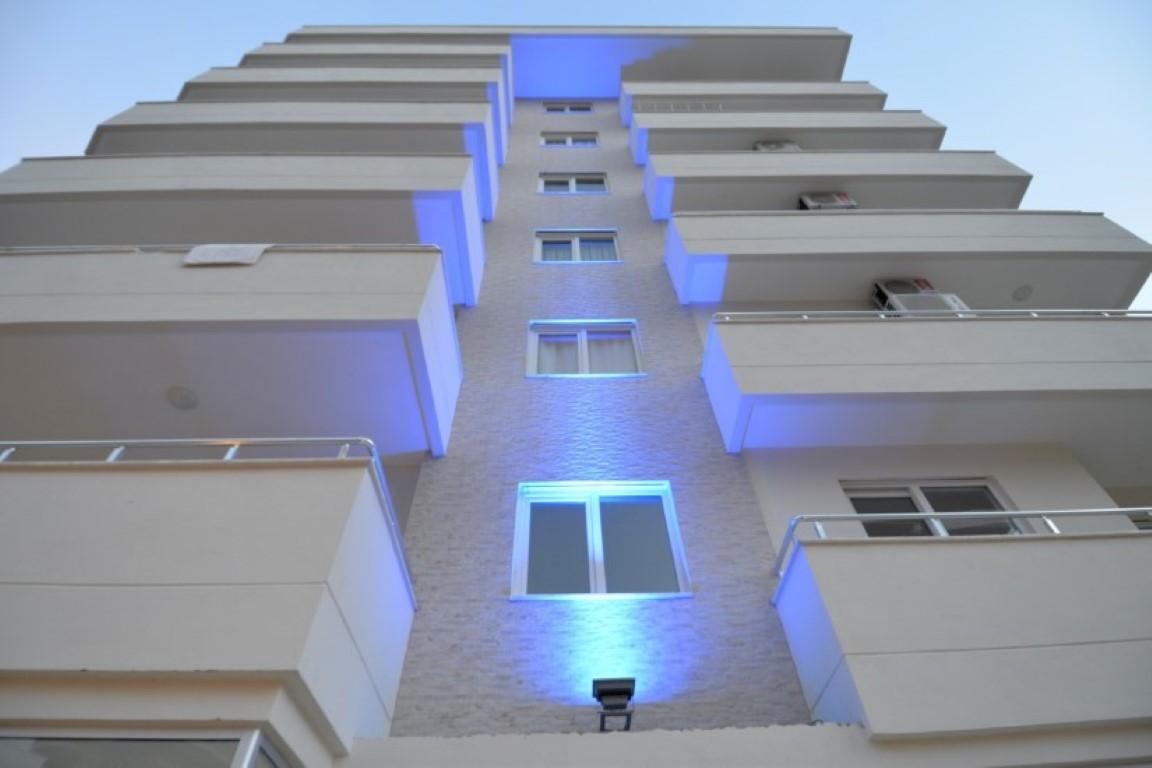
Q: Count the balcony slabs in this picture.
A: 12